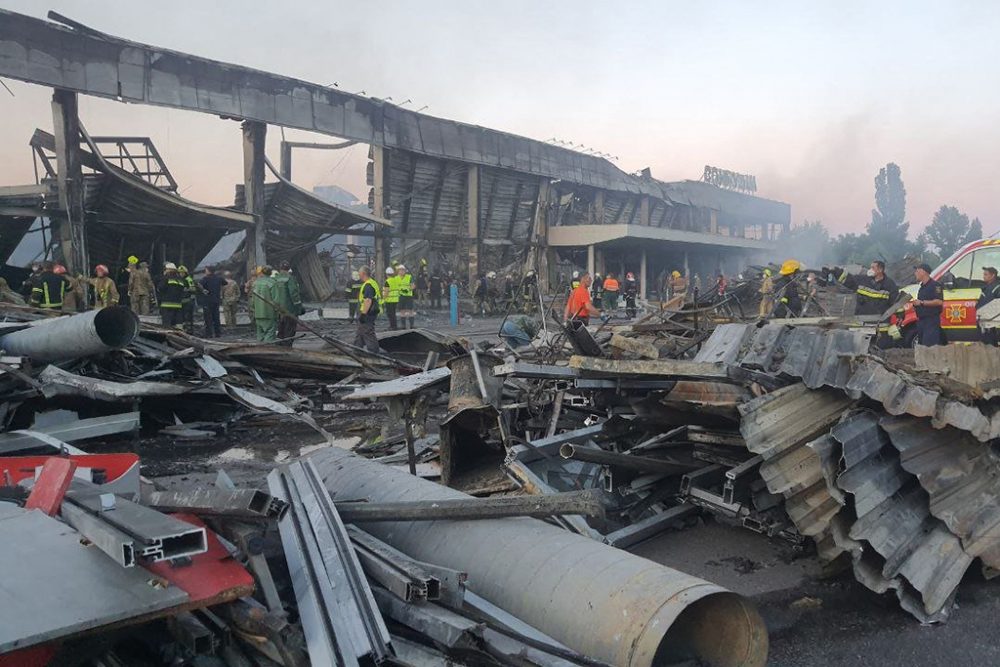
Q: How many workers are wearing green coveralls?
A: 2